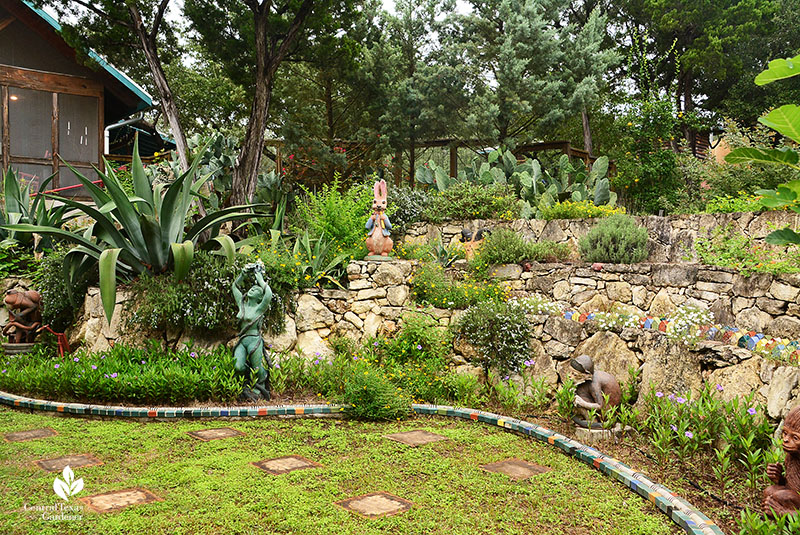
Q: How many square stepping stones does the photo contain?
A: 8